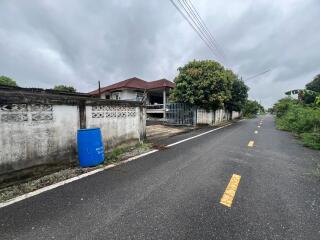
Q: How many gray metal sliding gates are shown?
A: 1